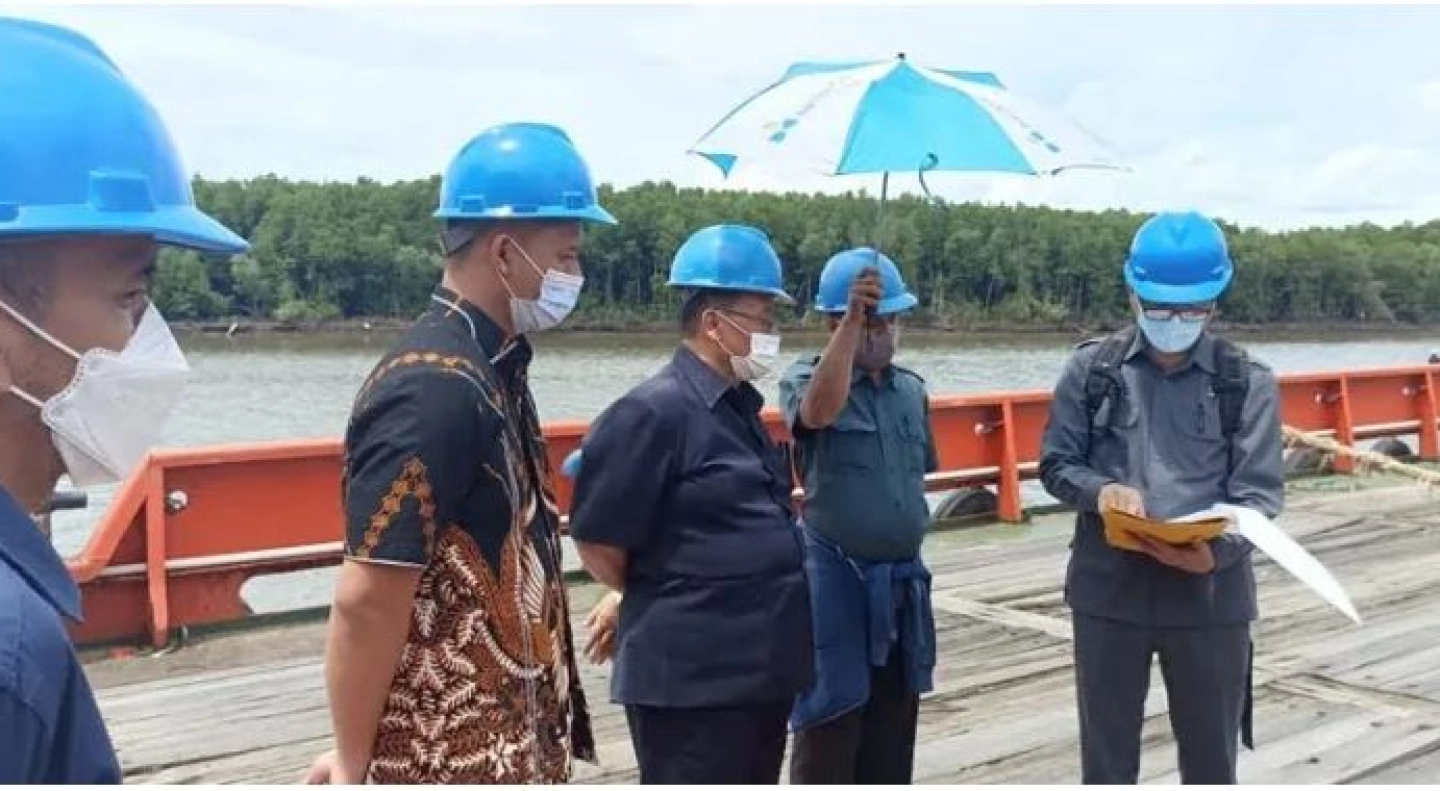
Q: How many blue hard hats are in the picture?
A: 5